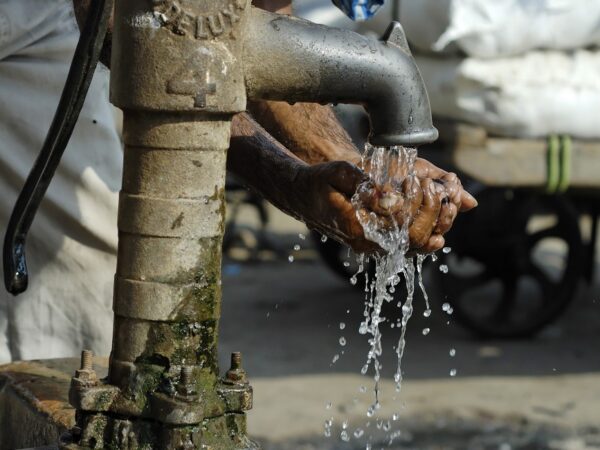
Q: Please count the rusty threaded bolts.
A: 3